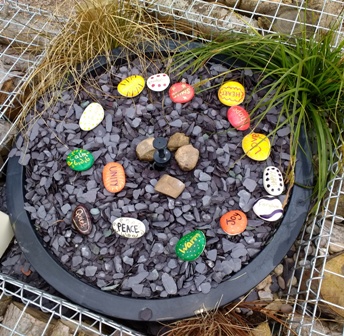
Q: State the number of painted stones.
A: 15